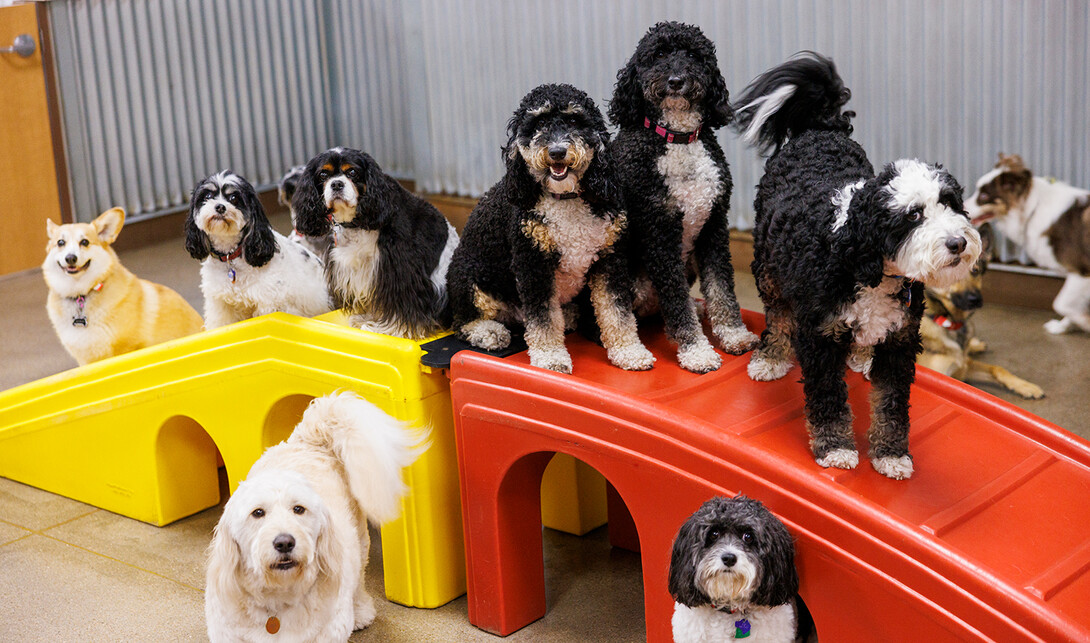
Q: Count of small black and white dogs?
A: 3